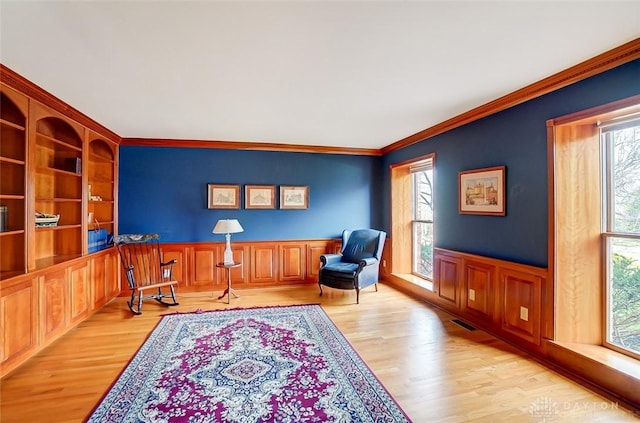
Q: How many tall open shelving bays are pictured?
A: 3